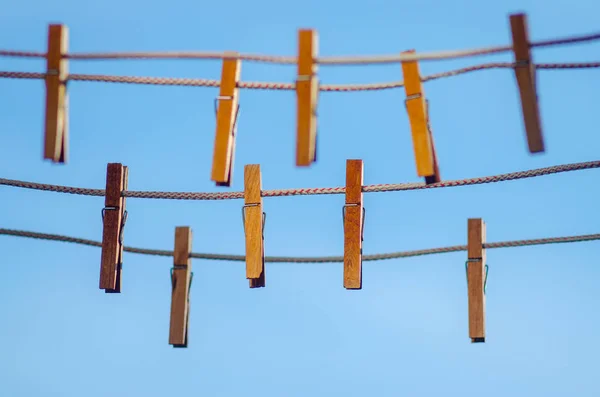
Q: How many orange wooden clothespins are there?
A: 5